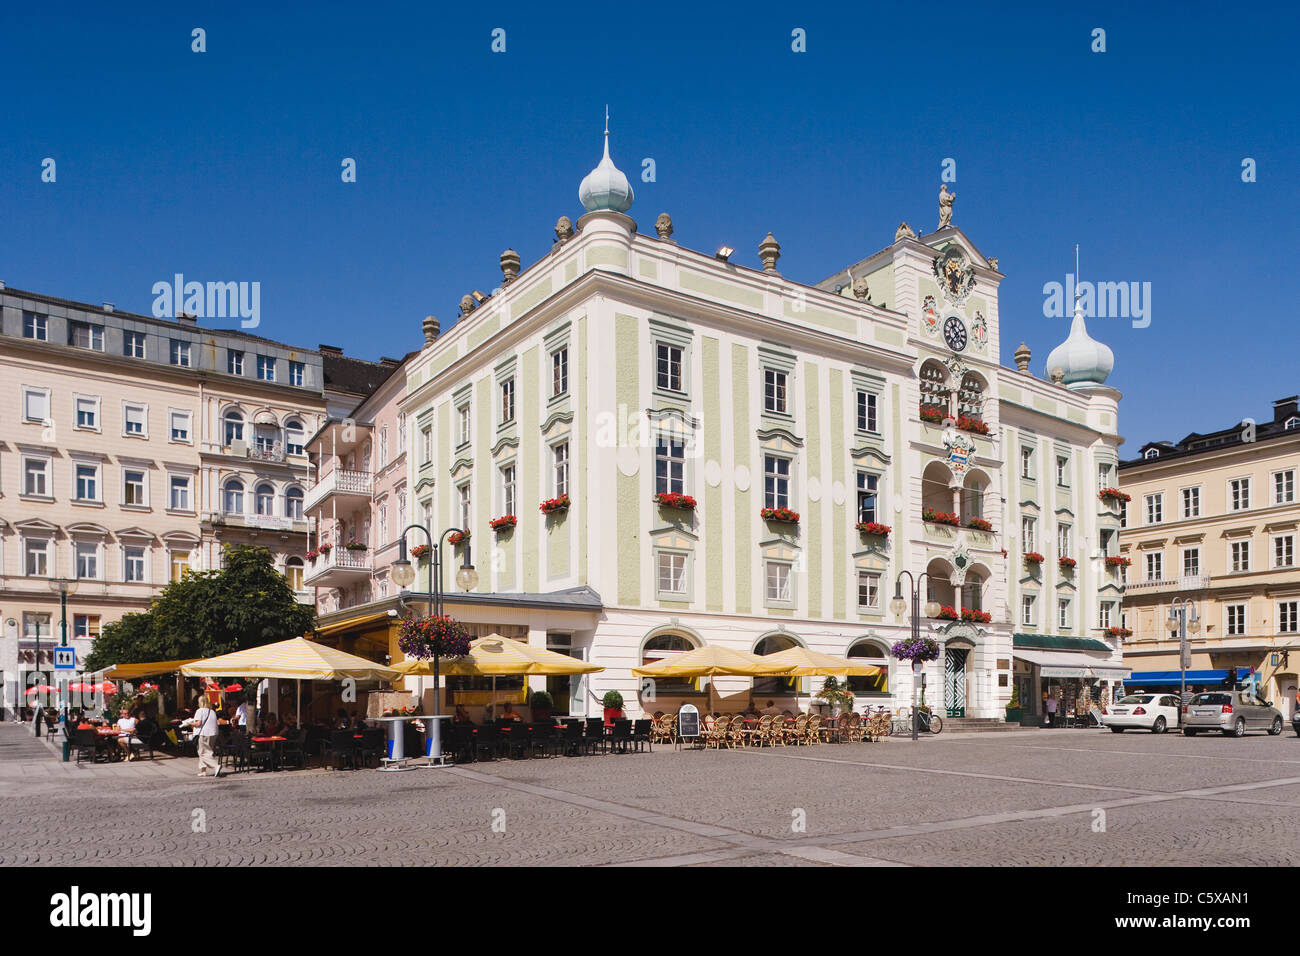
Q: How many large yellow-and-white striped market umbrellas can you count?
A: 4